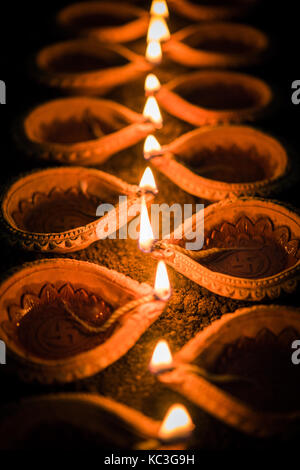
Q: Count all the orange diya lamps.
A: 12